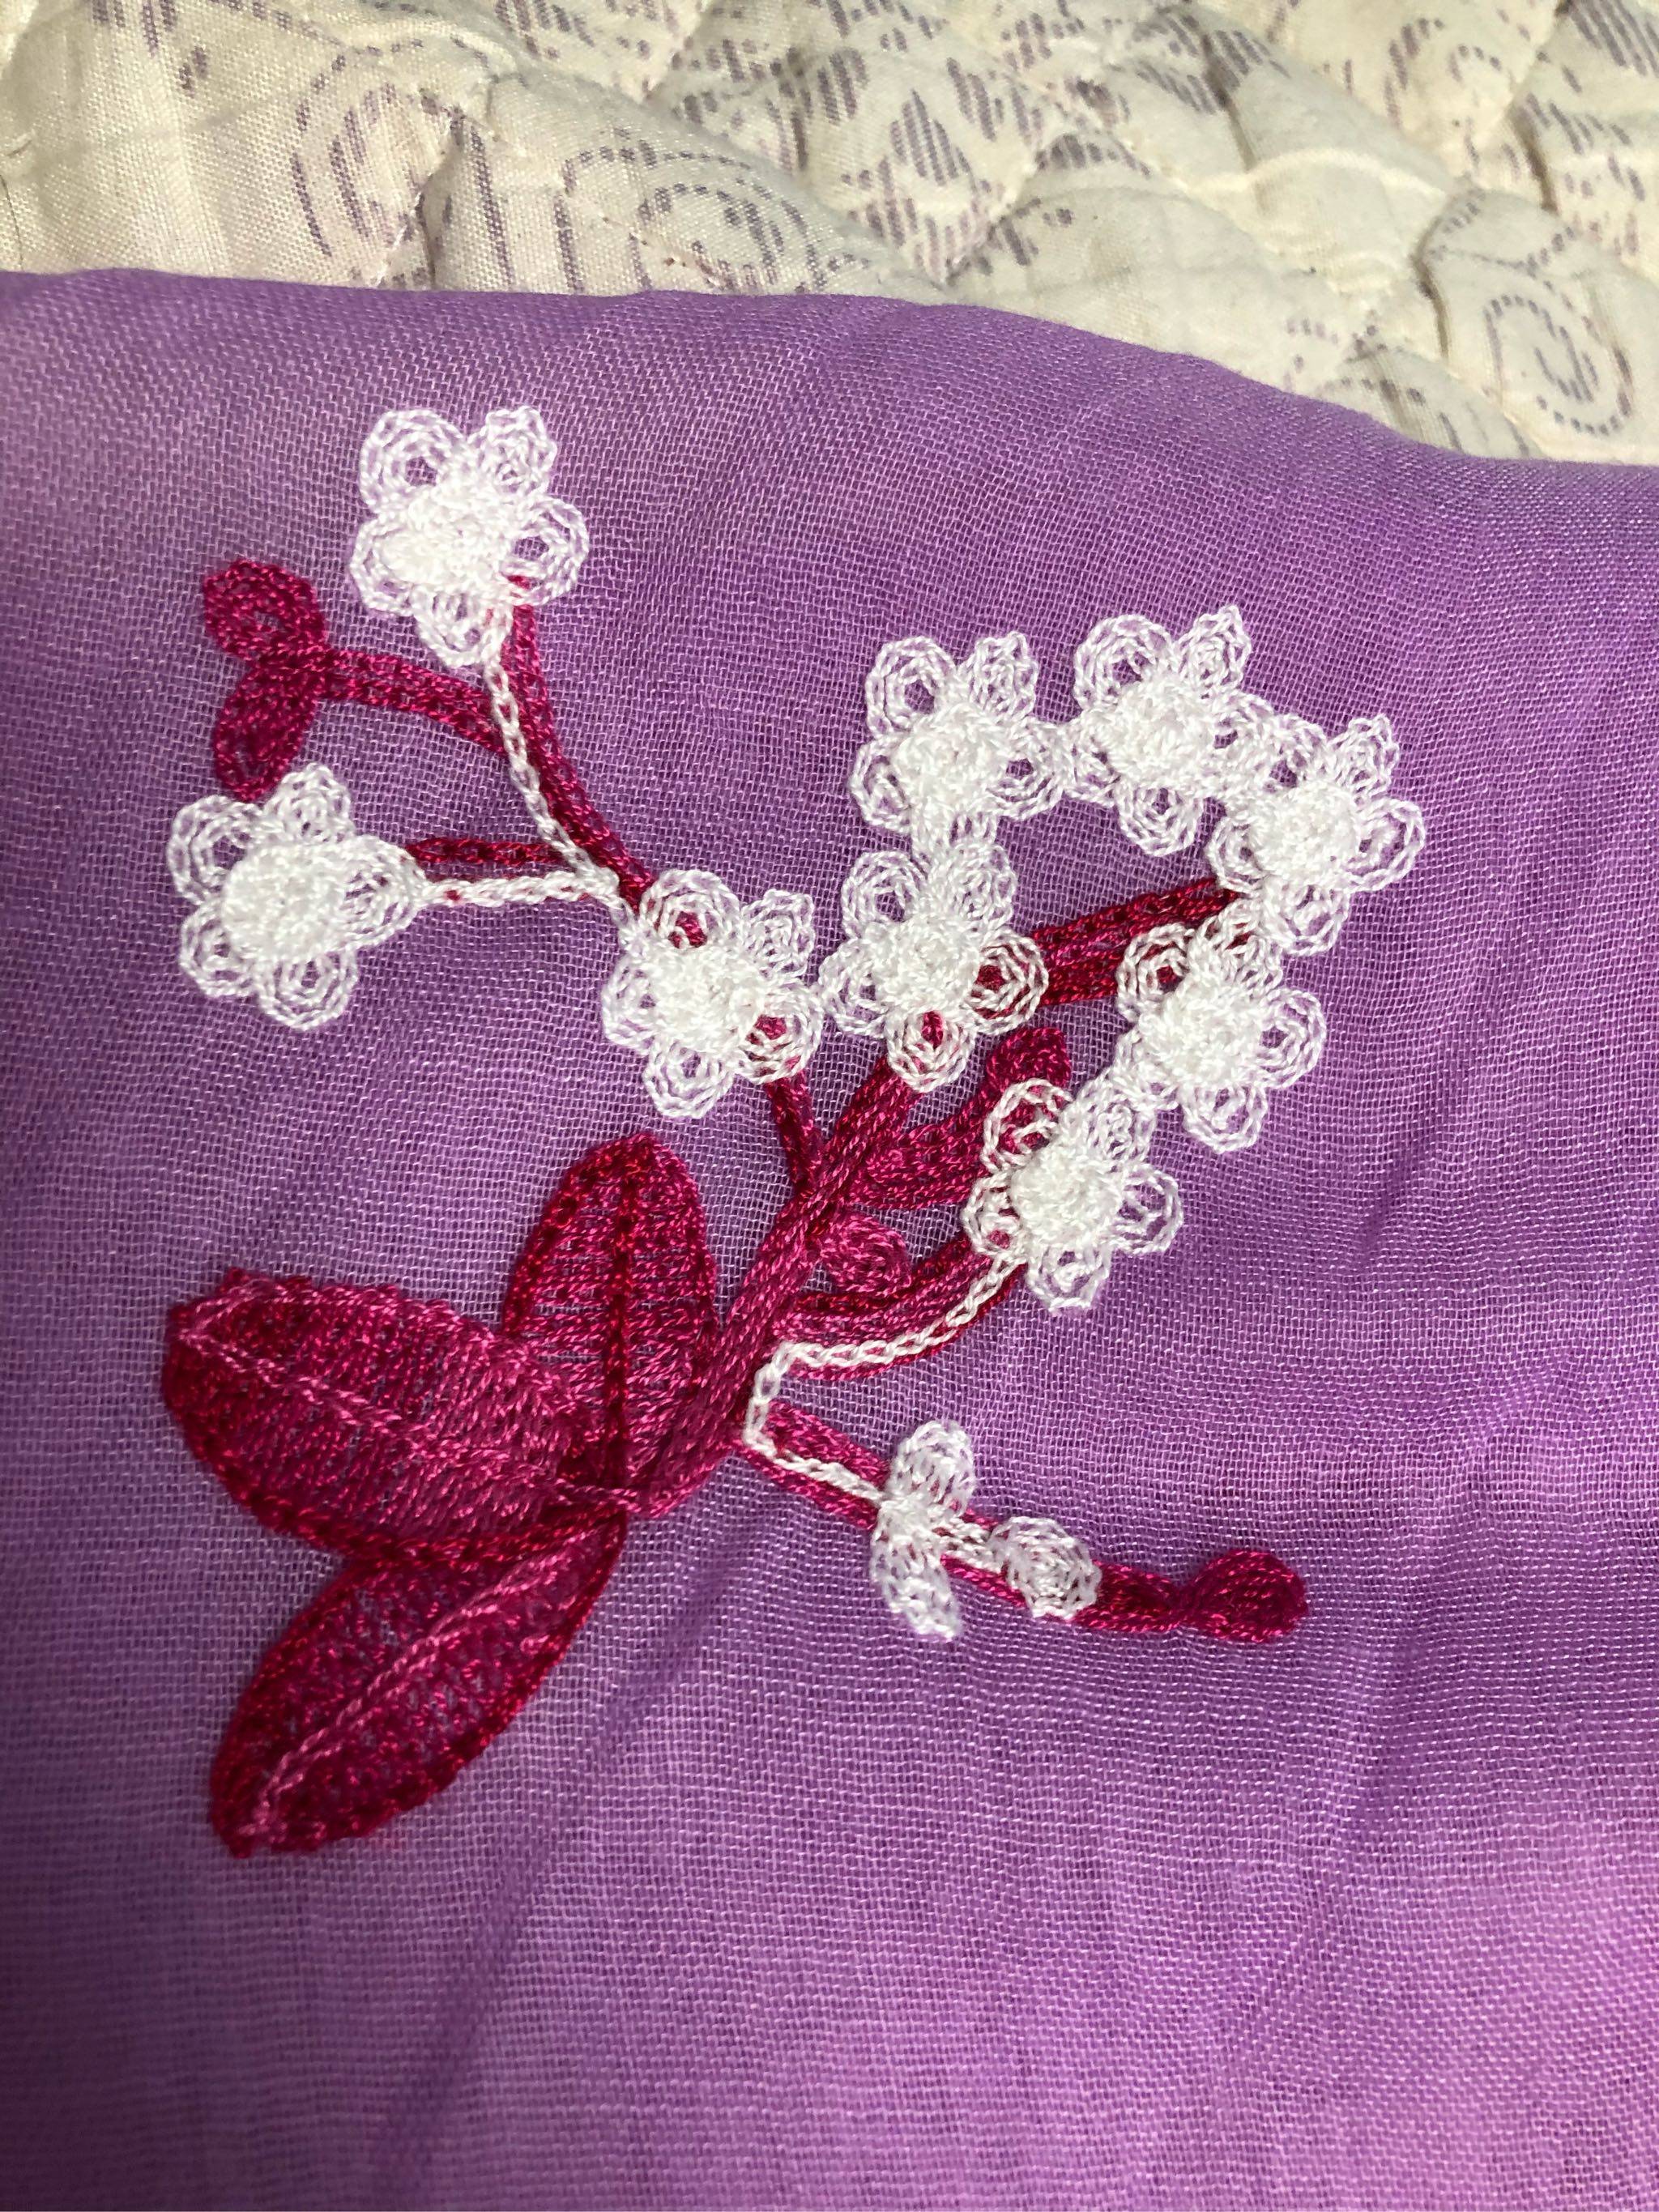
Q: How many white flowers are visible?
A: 9